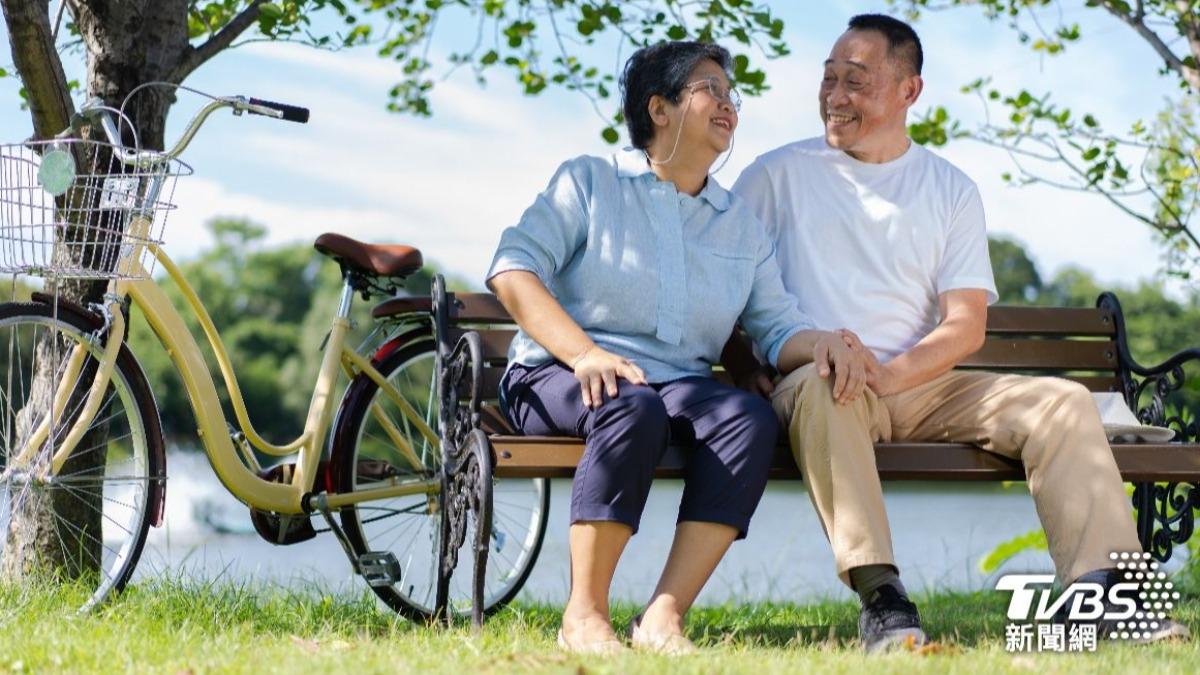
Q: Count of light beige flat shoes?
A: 2